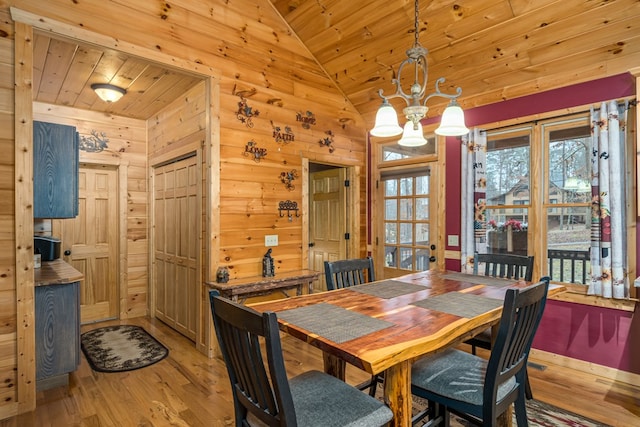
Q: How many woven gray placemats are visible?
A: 4